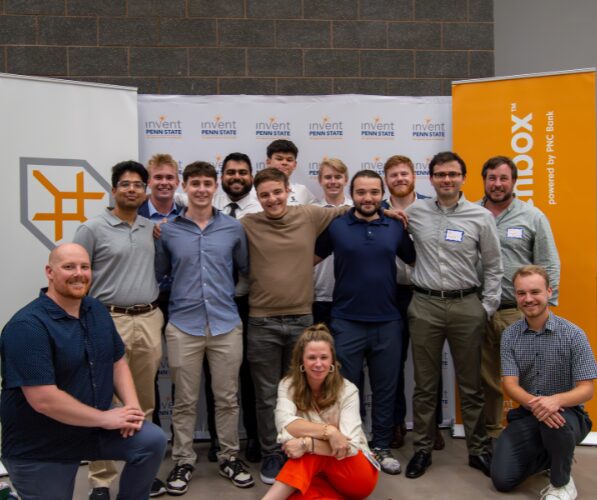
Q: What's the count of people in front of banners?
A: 14